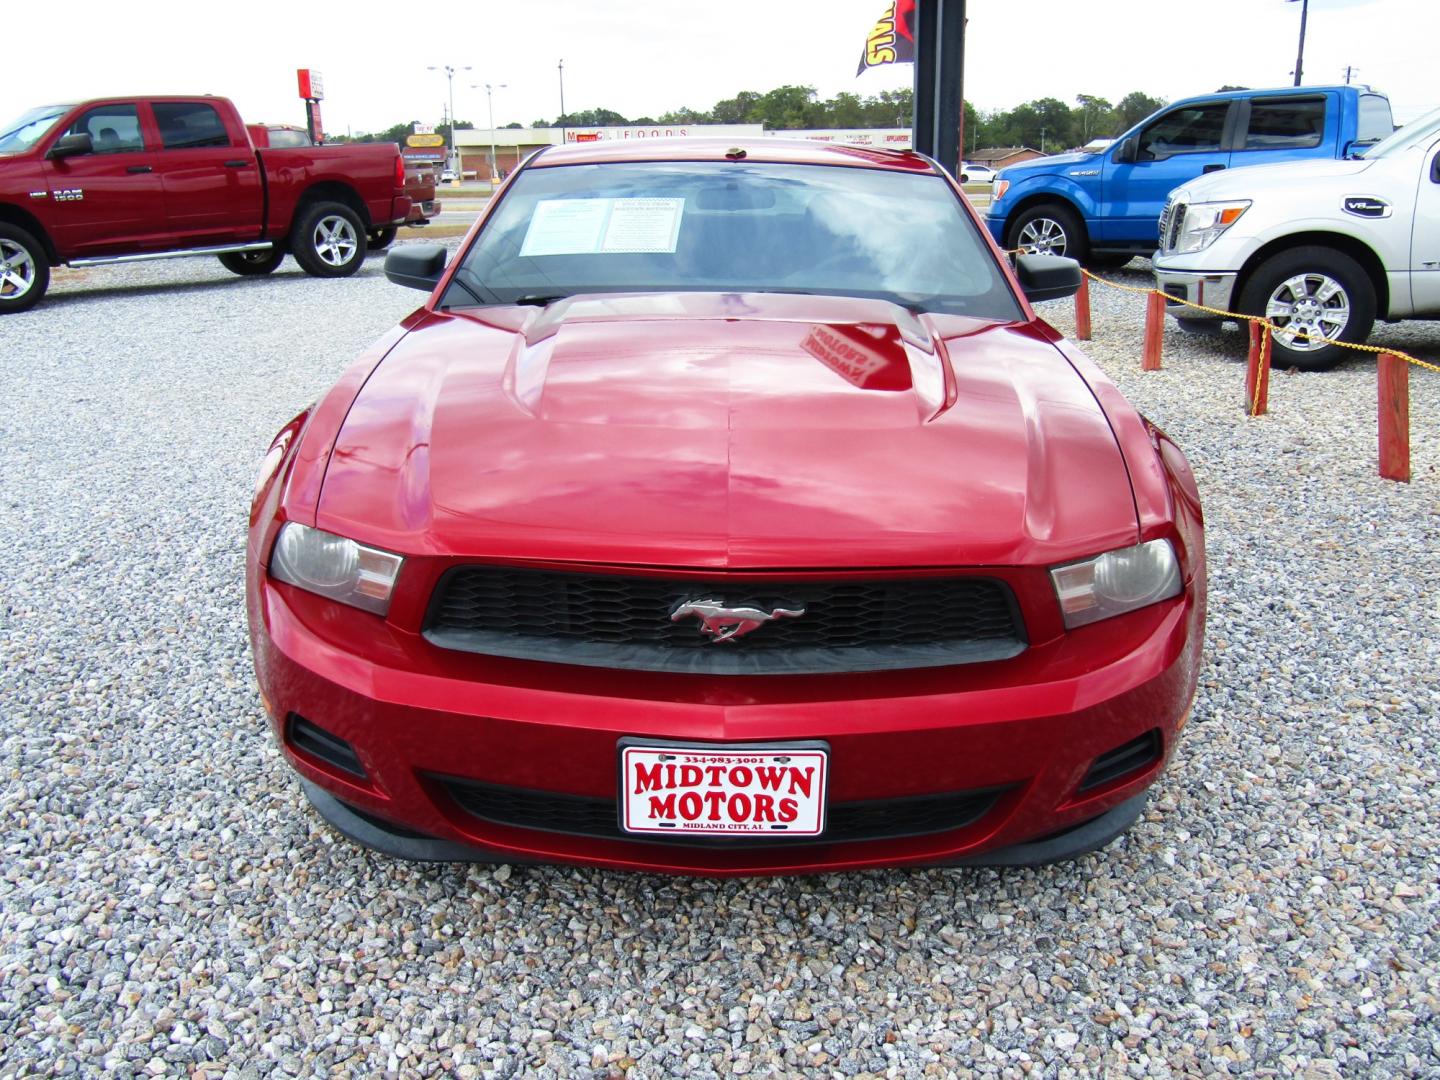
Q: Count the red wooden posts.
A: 4